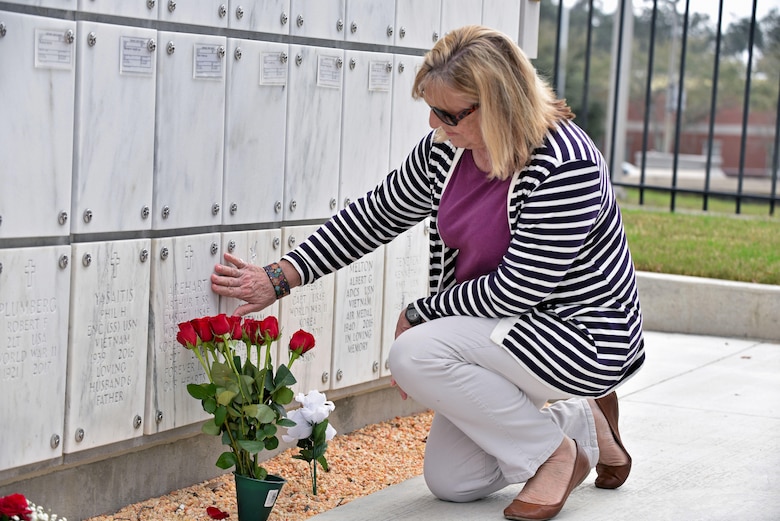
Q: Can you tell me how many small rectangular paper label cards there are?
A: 6